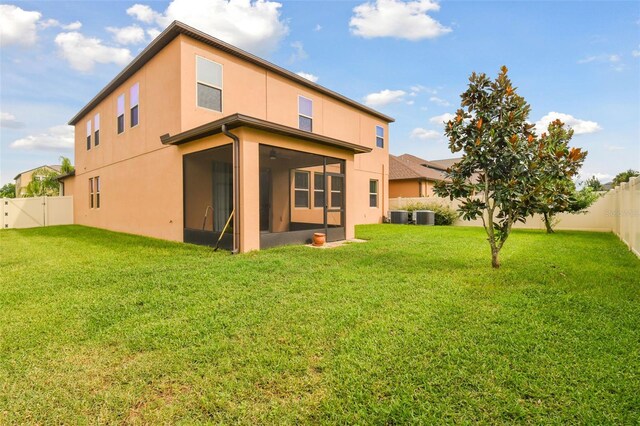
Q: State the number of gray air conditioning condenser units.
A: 2